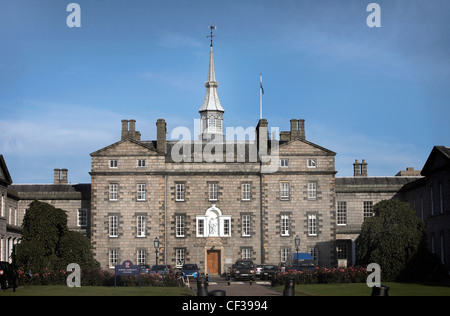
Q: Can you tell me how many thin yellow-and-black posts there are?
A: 3